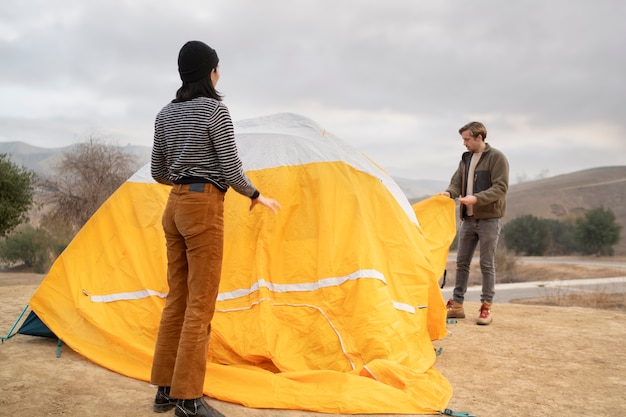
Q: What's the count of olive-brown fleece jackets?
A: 1